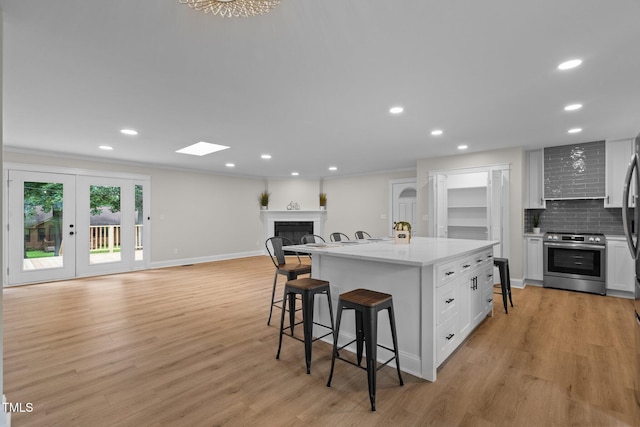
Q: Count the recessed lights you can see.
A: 12